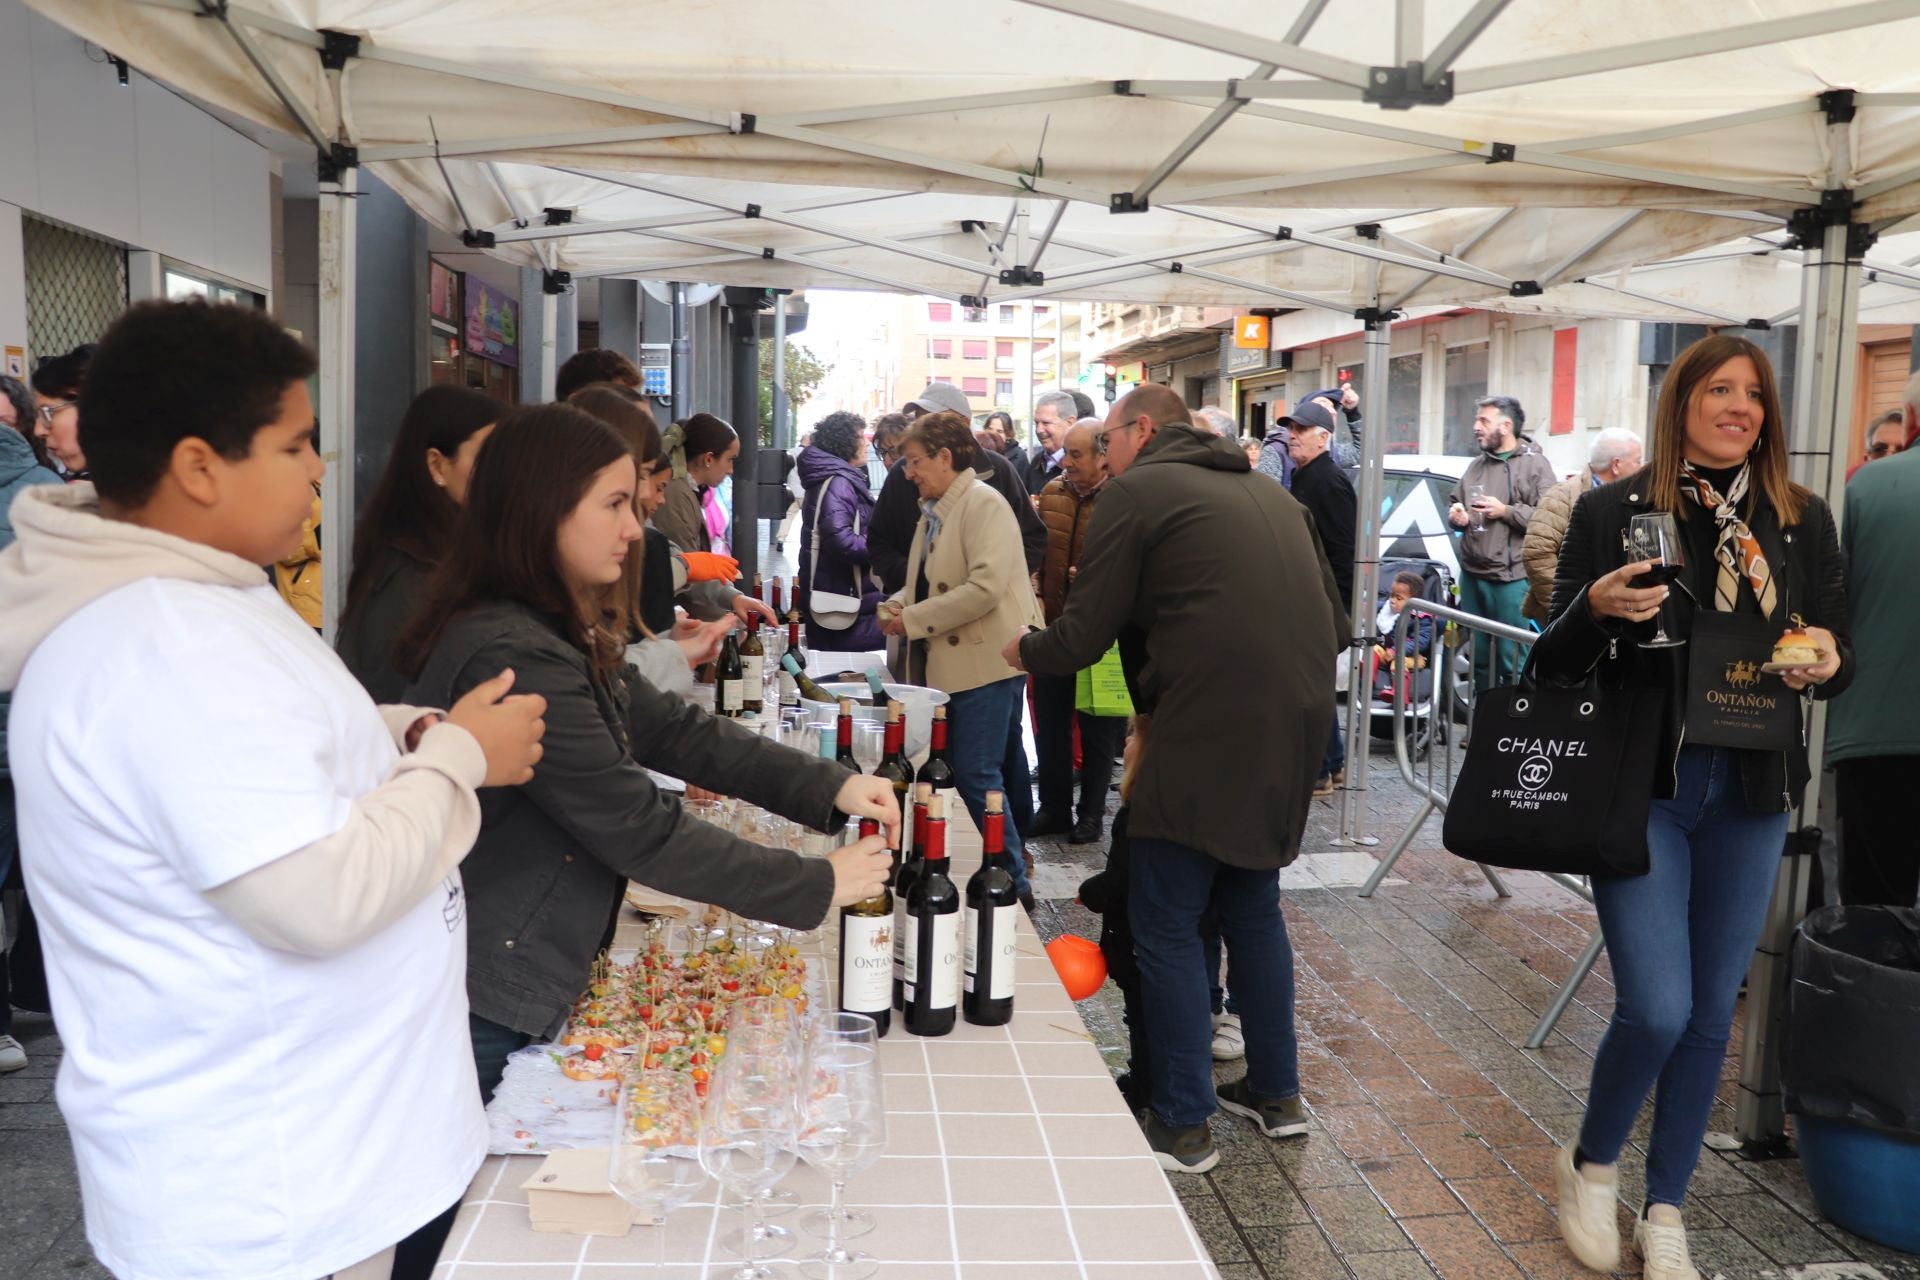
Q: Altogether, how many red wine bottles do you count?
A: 13